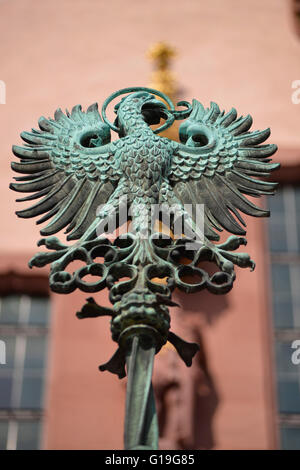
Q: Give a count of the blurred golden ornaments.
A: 1